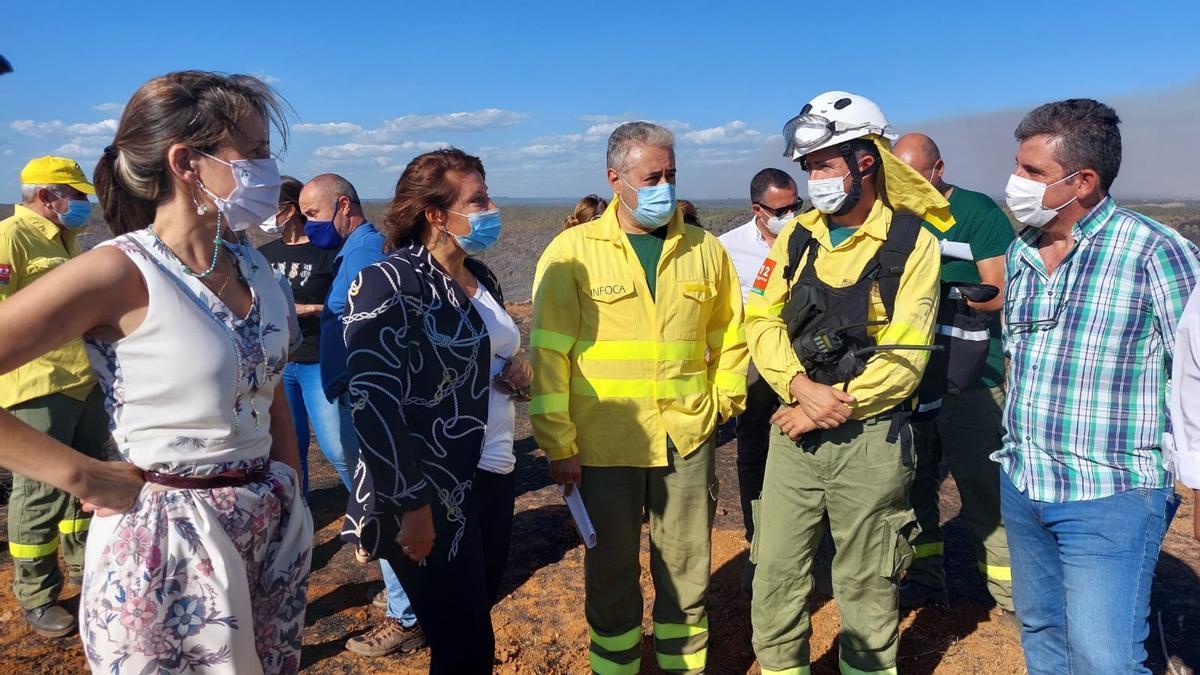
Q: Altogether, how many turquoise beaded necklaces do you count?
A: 1